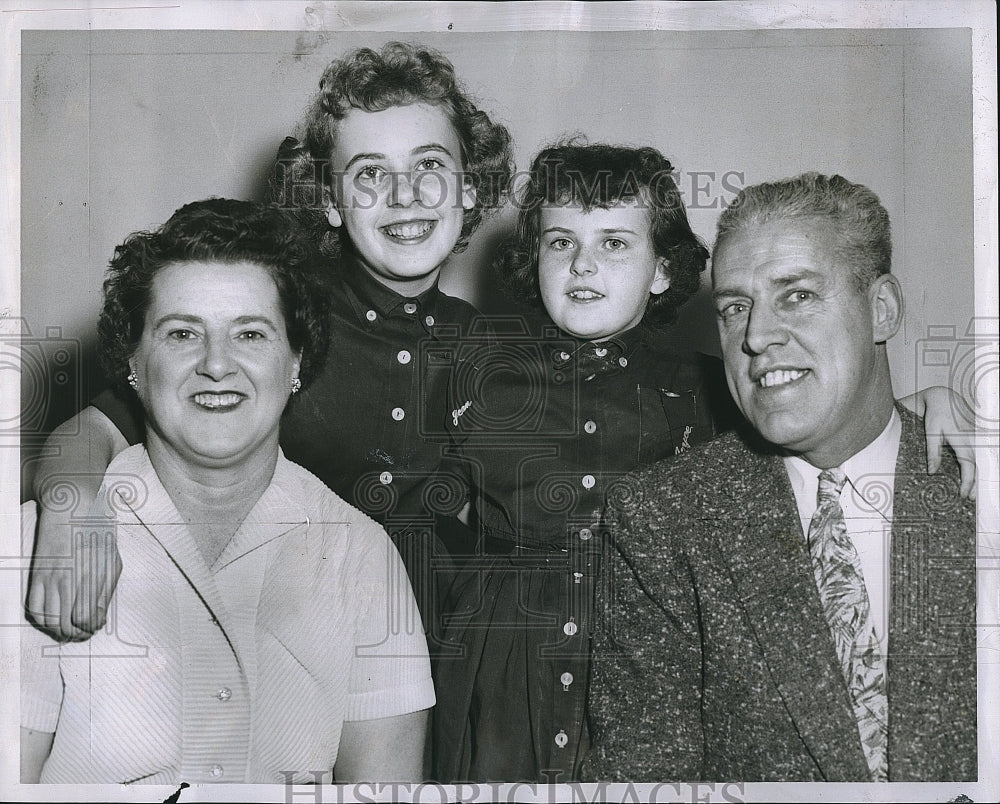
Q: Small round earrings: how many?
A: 2